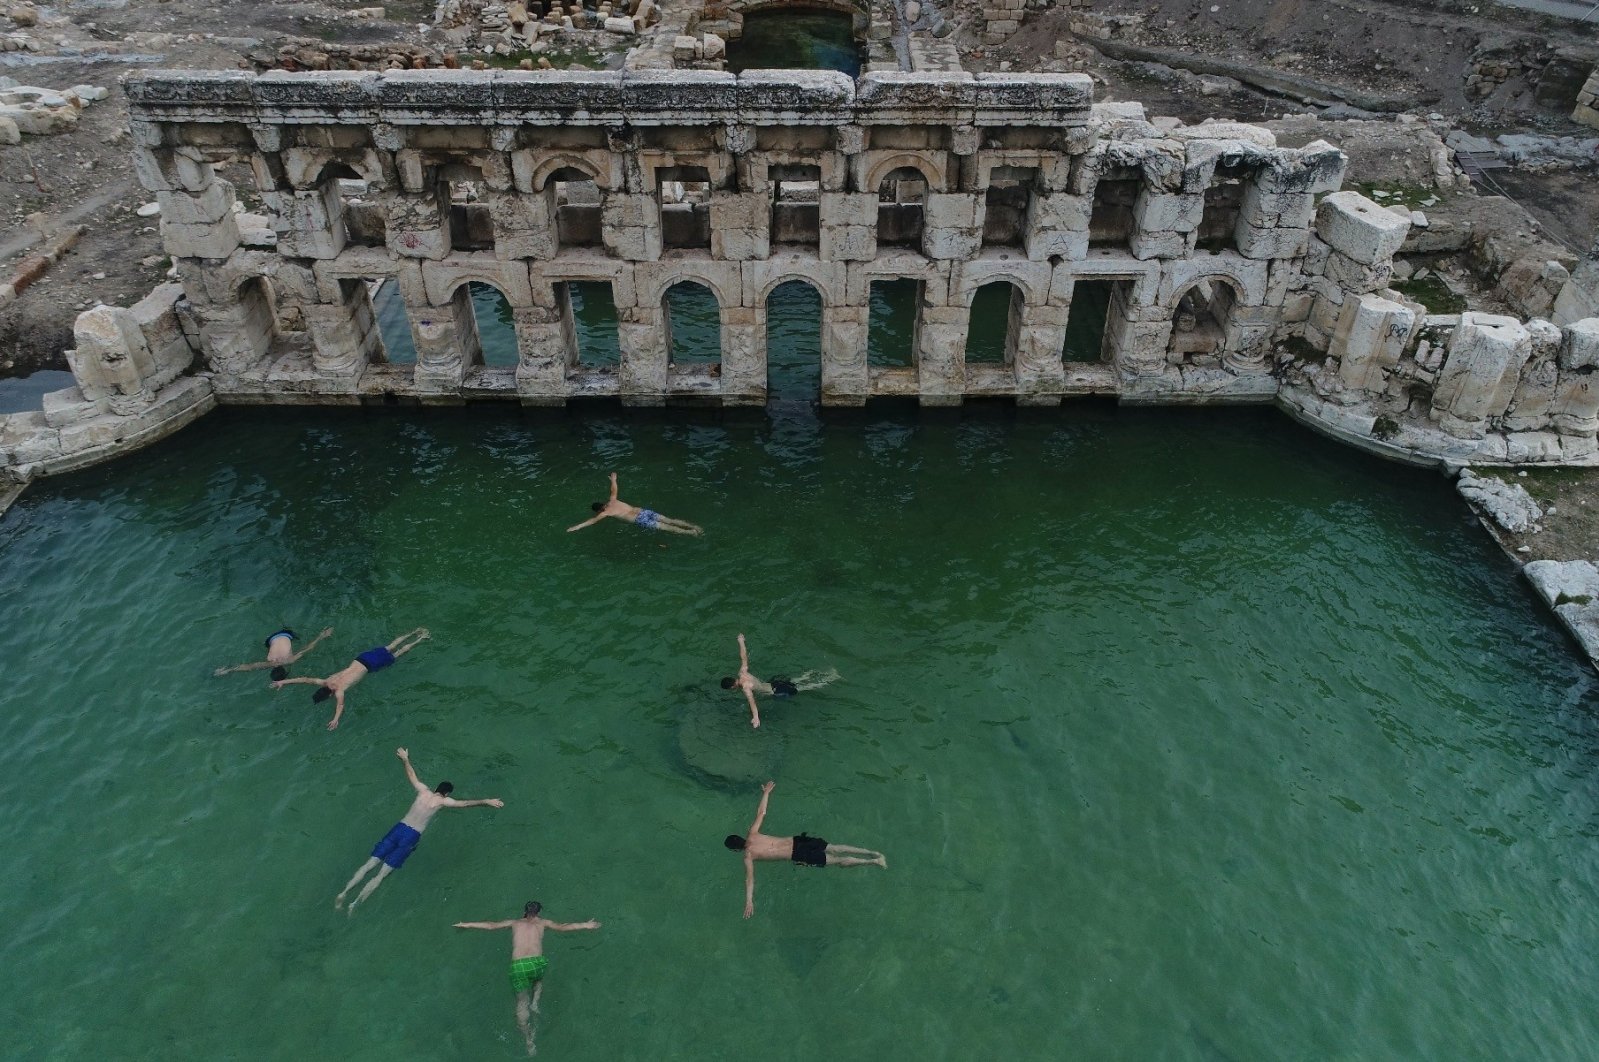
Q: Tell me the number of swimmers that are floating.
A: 7